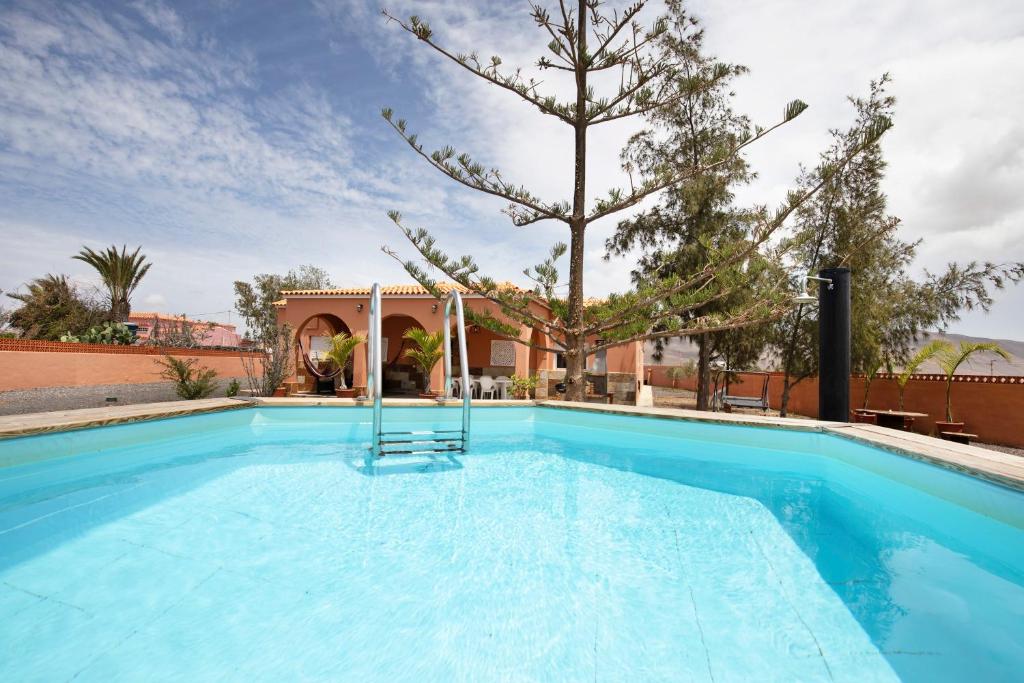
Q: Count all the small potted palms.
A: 5